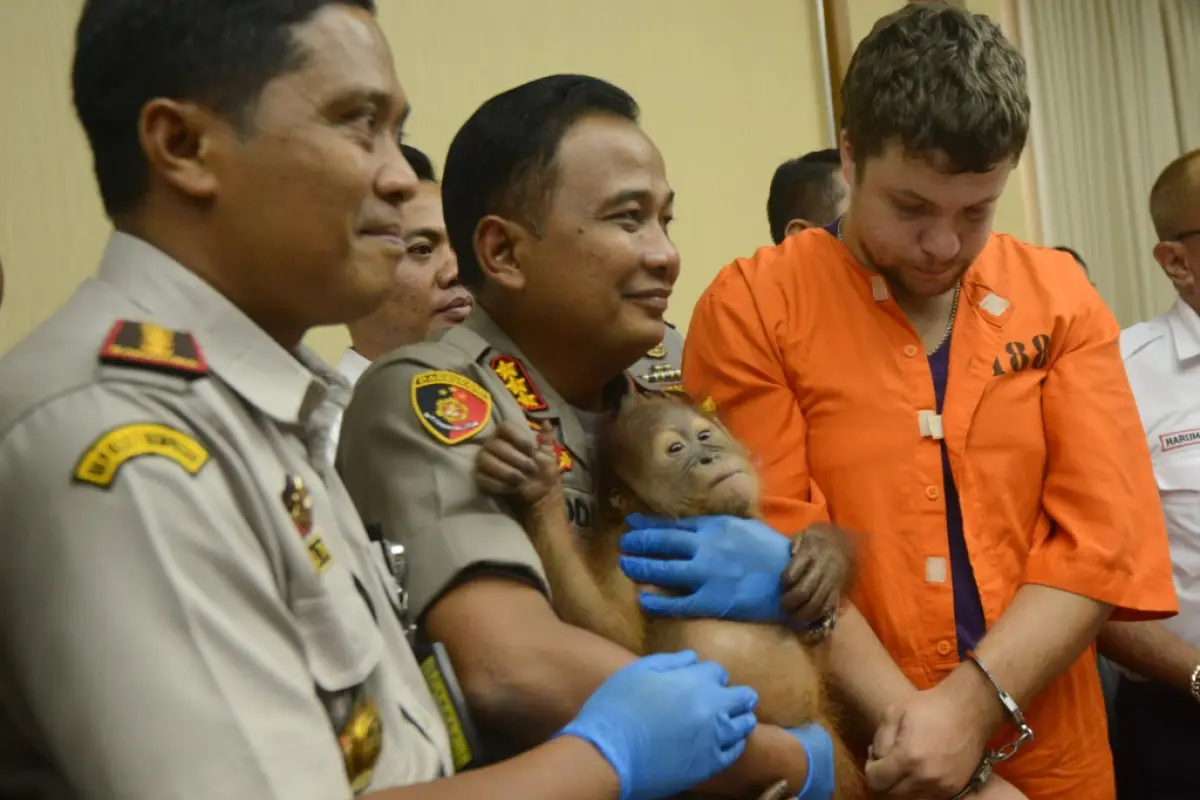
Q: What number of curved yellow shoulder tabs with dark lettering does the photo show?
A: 1